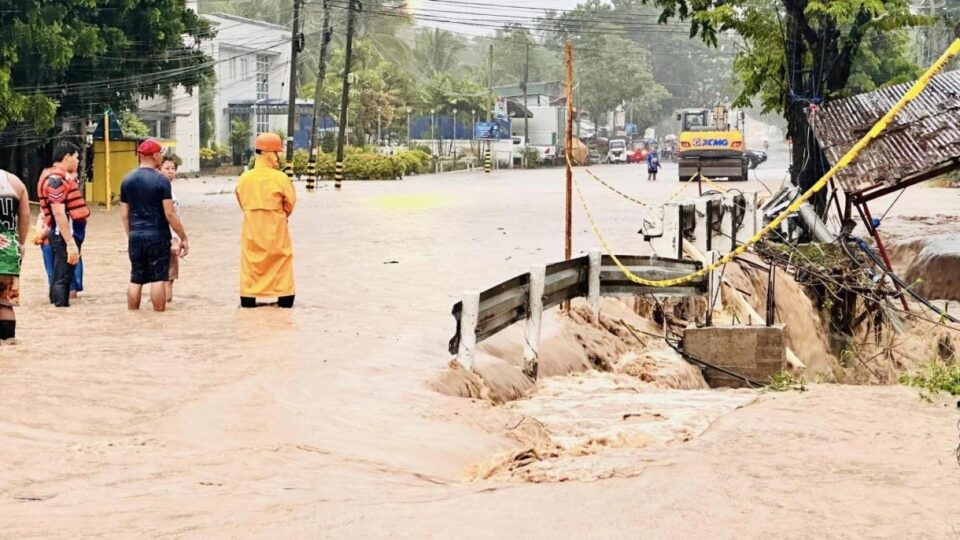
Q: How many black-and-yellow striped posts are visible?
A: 4